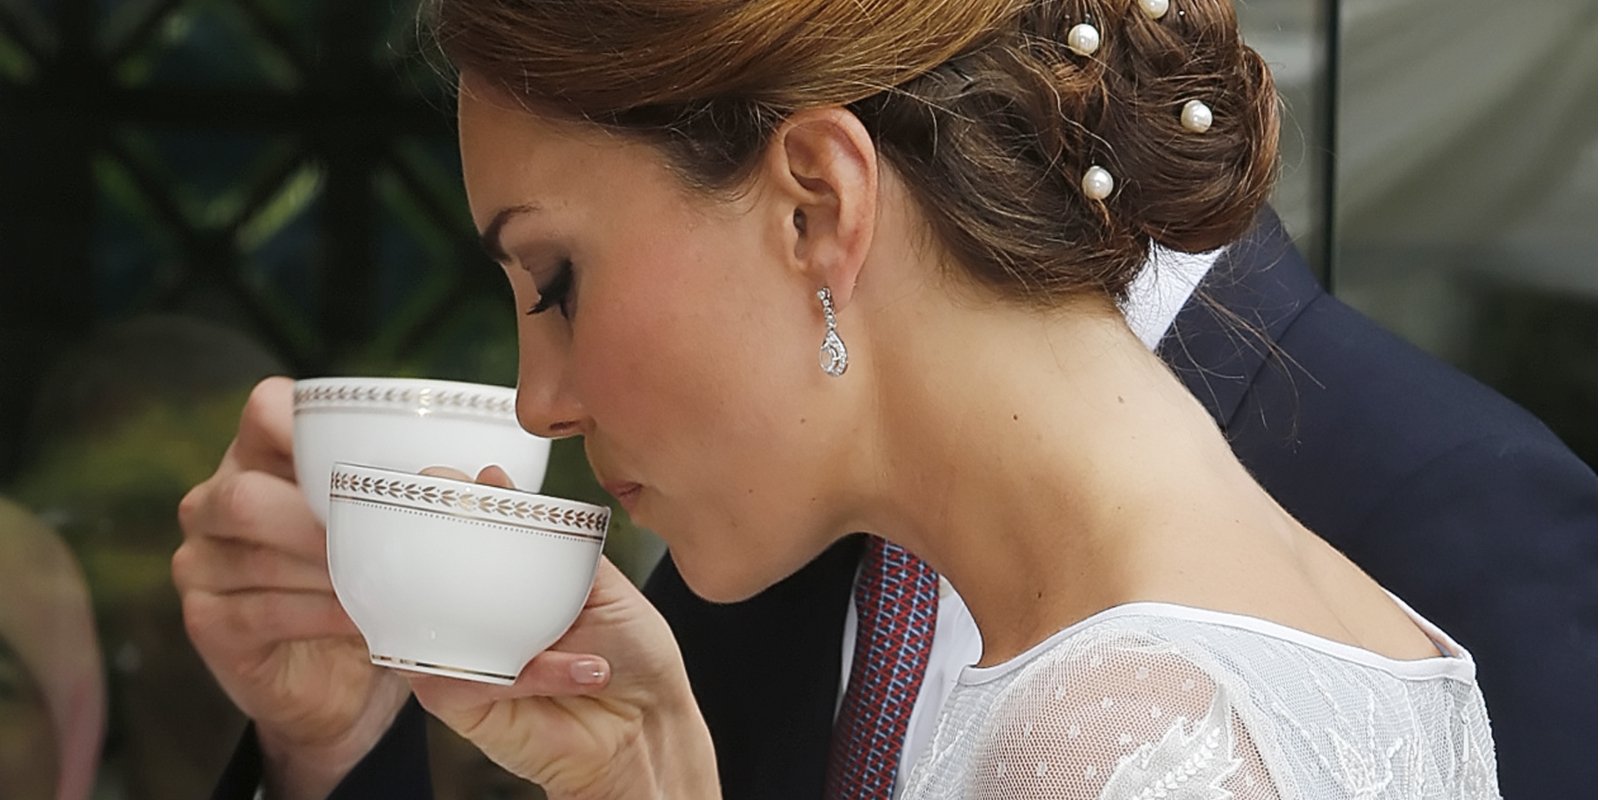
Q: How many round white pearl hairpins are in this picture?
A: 4